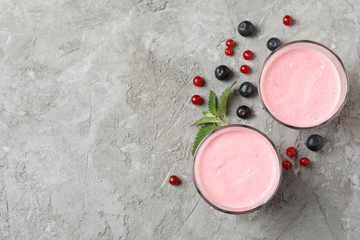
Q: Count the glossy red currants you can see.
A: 11